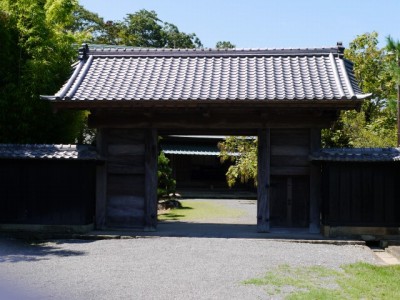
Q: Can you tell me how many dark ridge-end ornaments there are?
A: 2